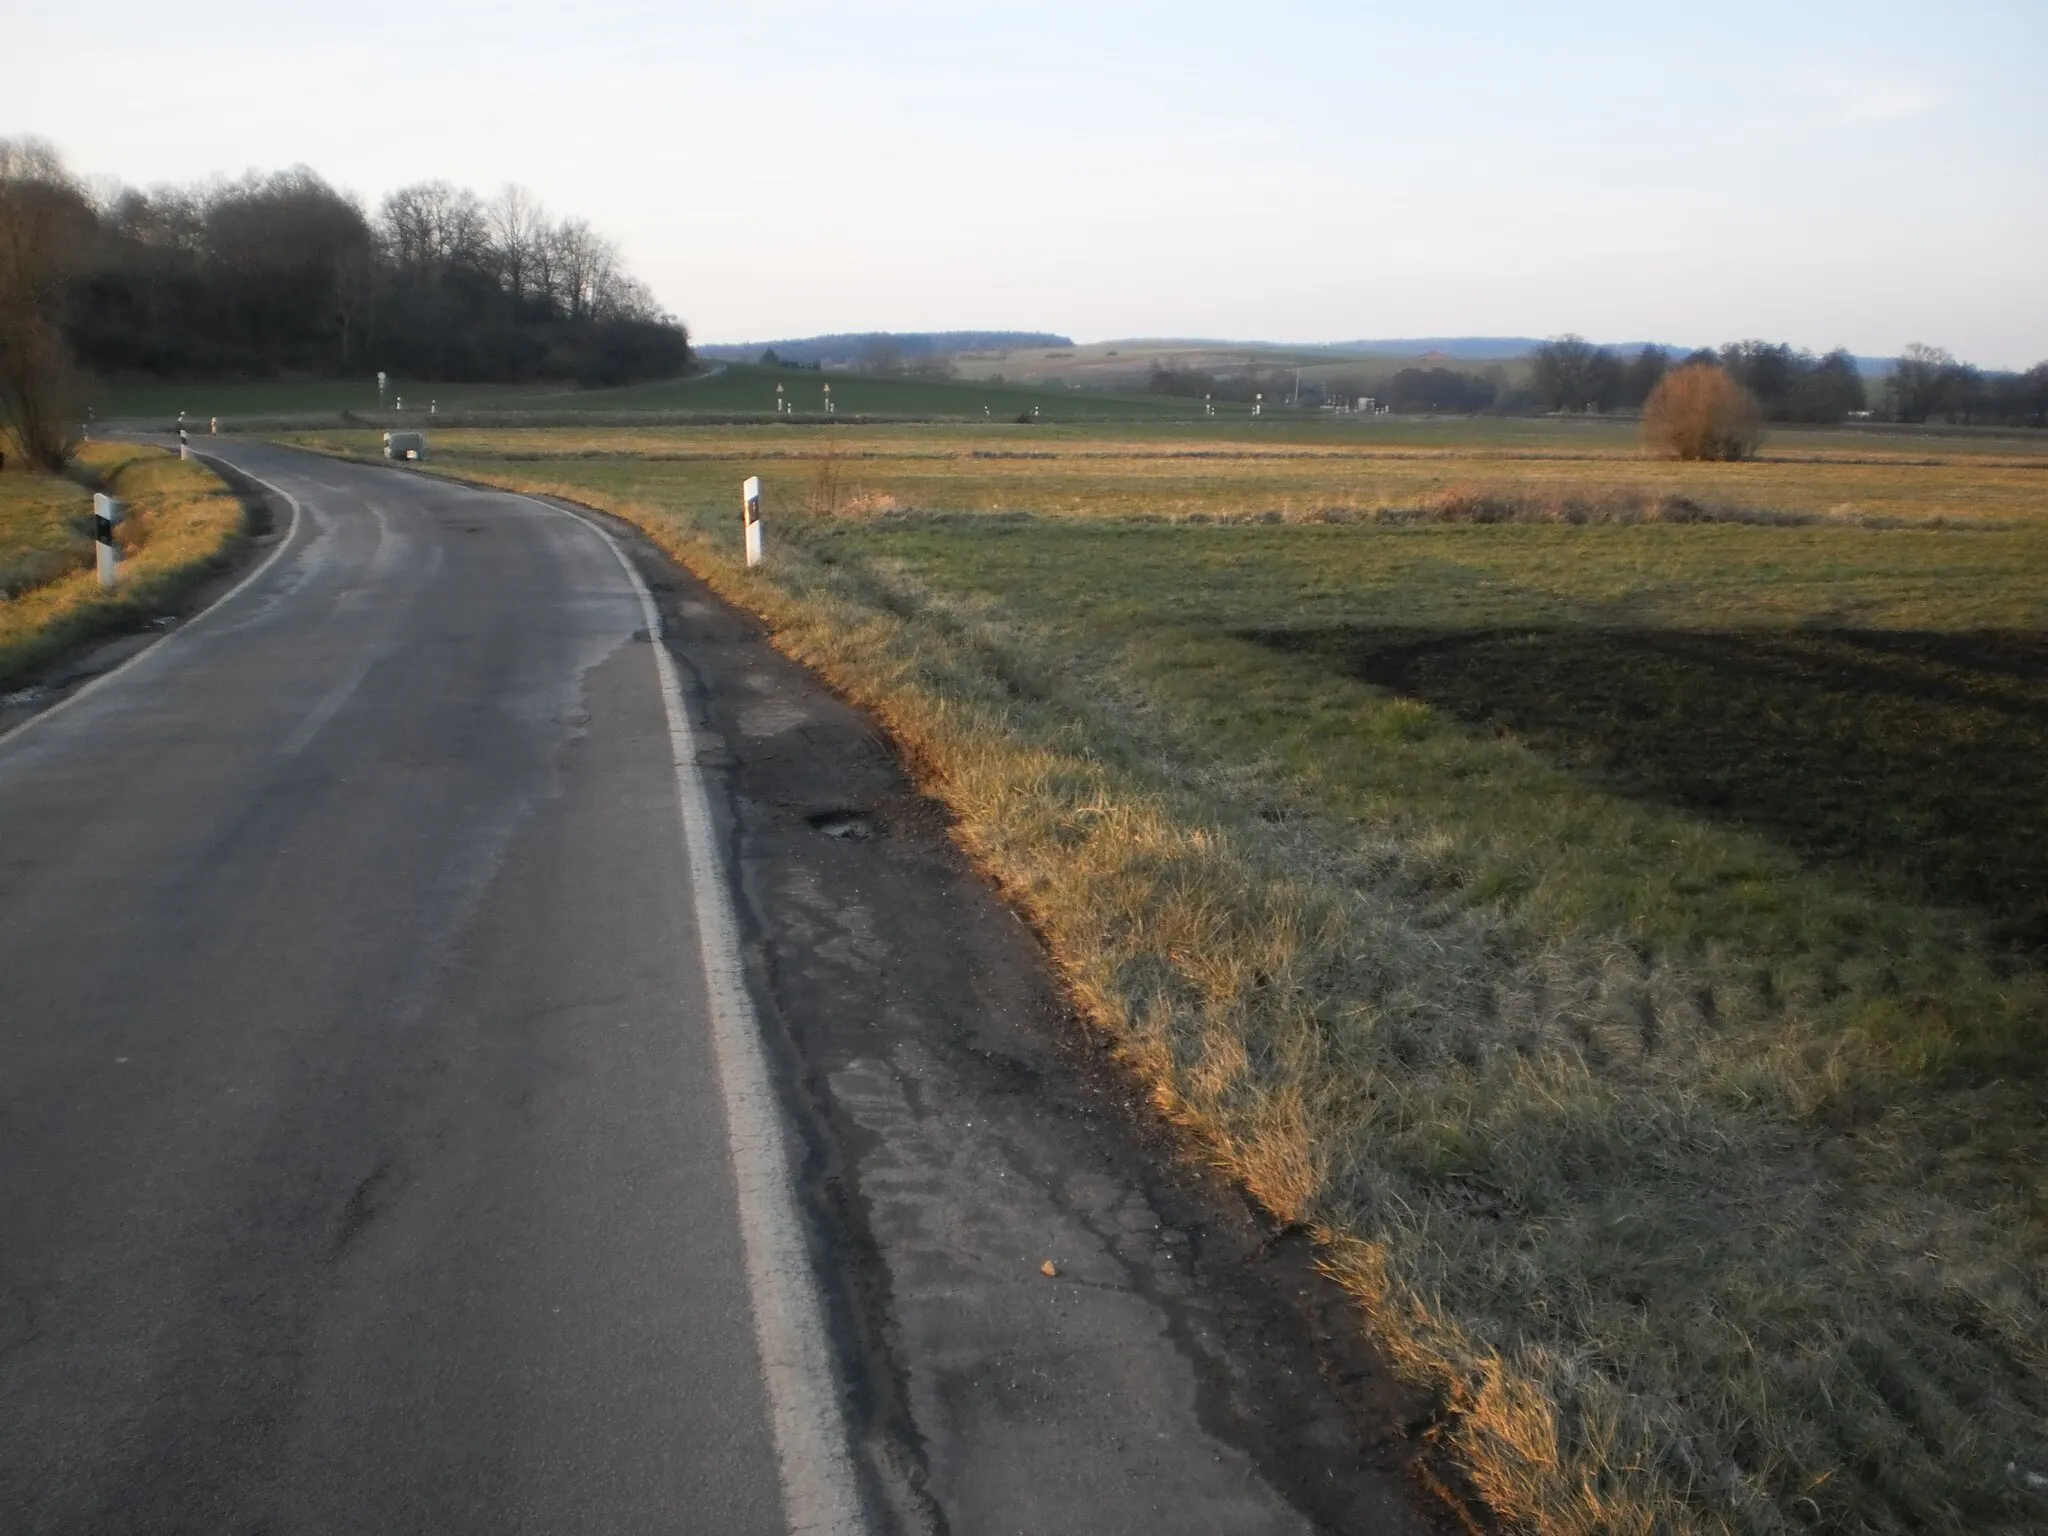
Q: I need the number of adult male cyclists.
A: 0